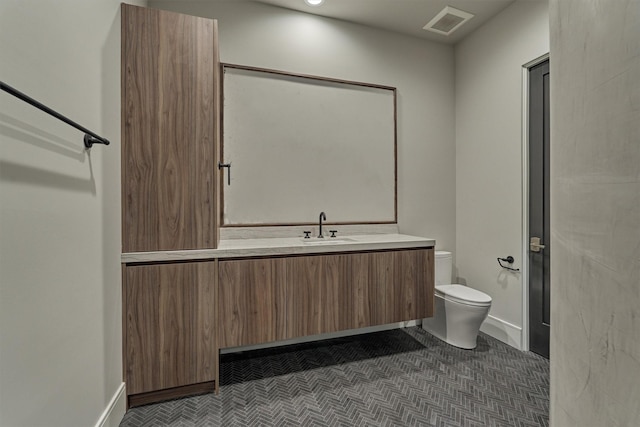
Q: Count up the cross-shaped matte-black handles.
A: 2